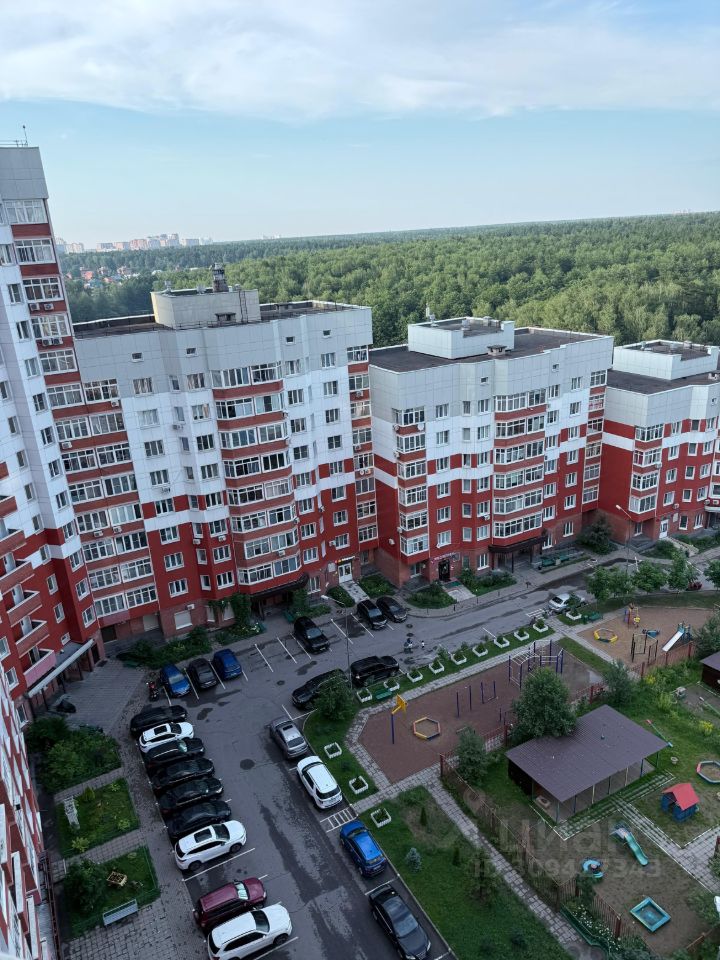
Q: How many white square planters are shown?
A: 13